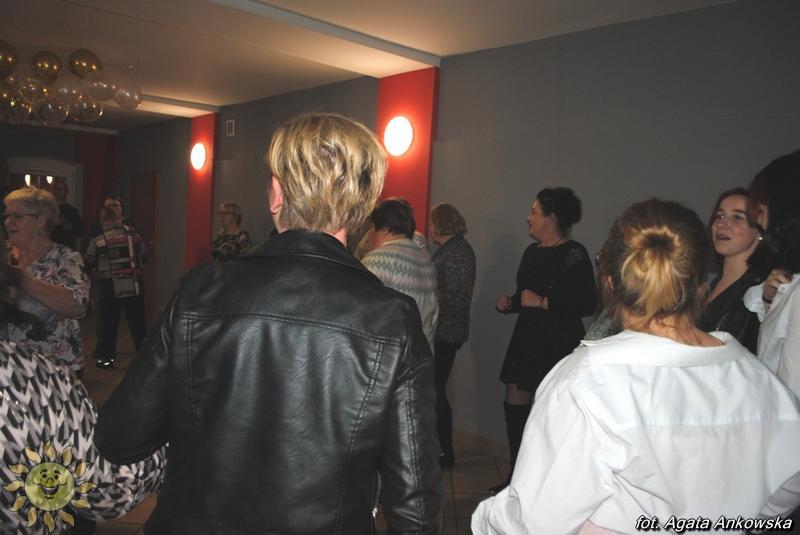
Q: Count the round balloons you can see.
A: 11